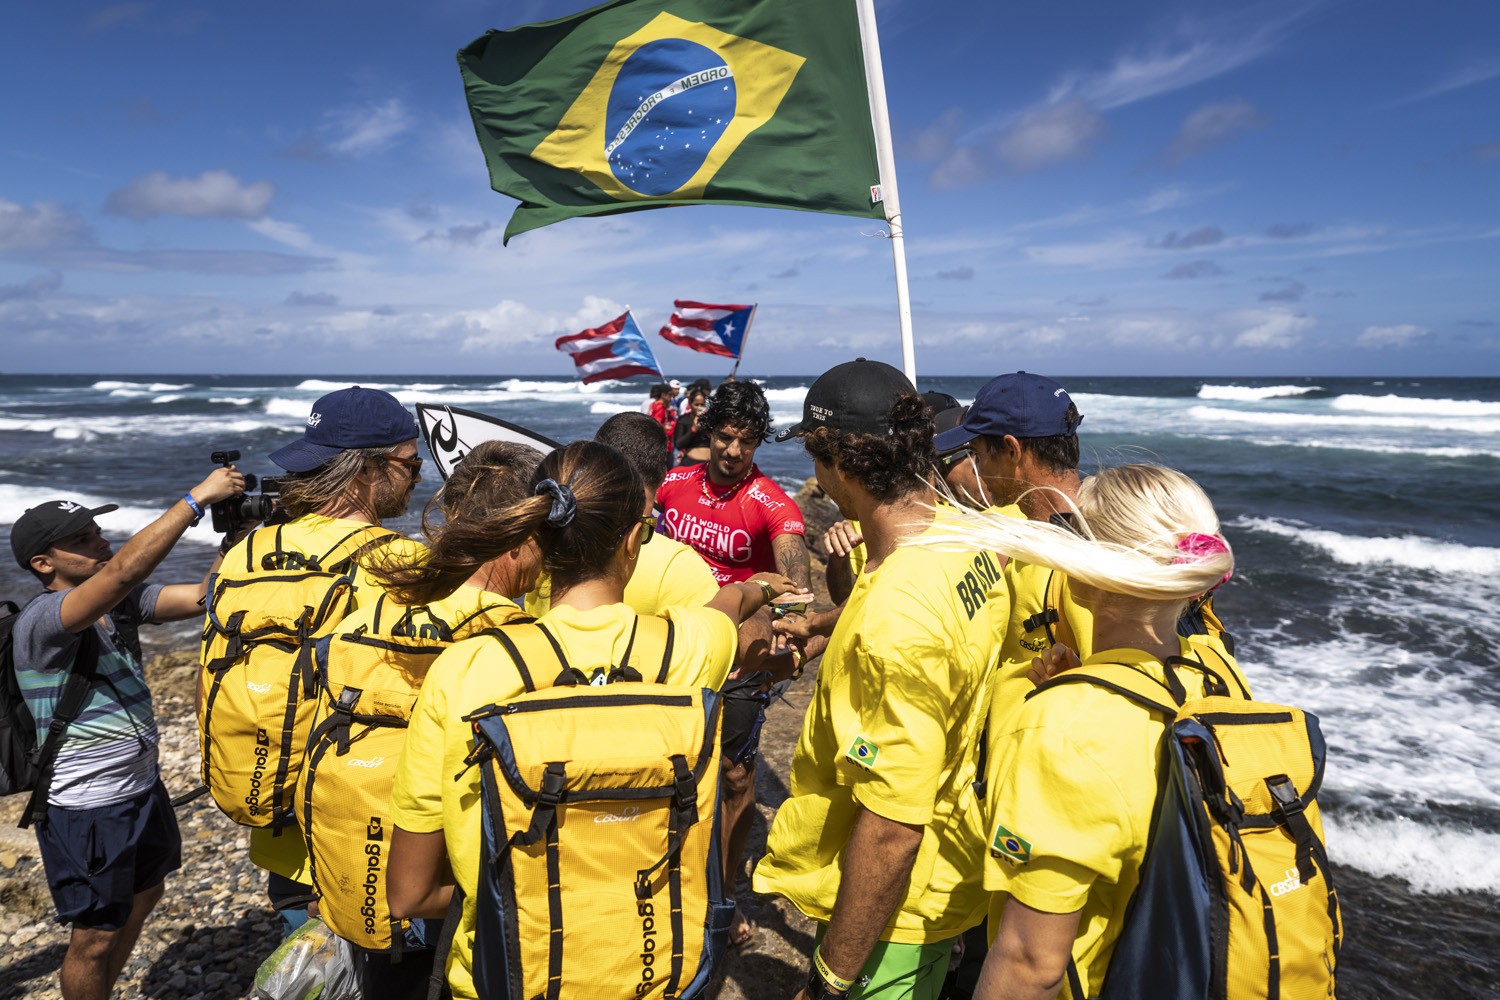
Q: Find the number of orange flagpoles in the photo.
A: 0